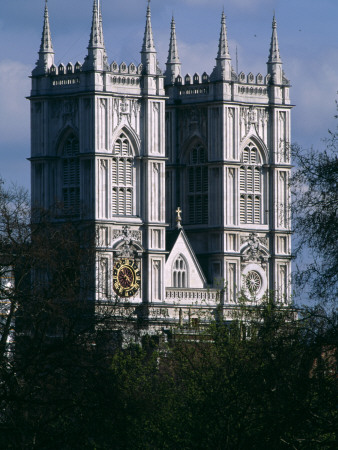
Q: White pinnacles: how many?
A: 6